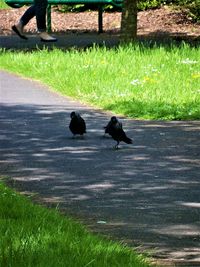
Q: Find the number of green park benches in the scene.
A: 1